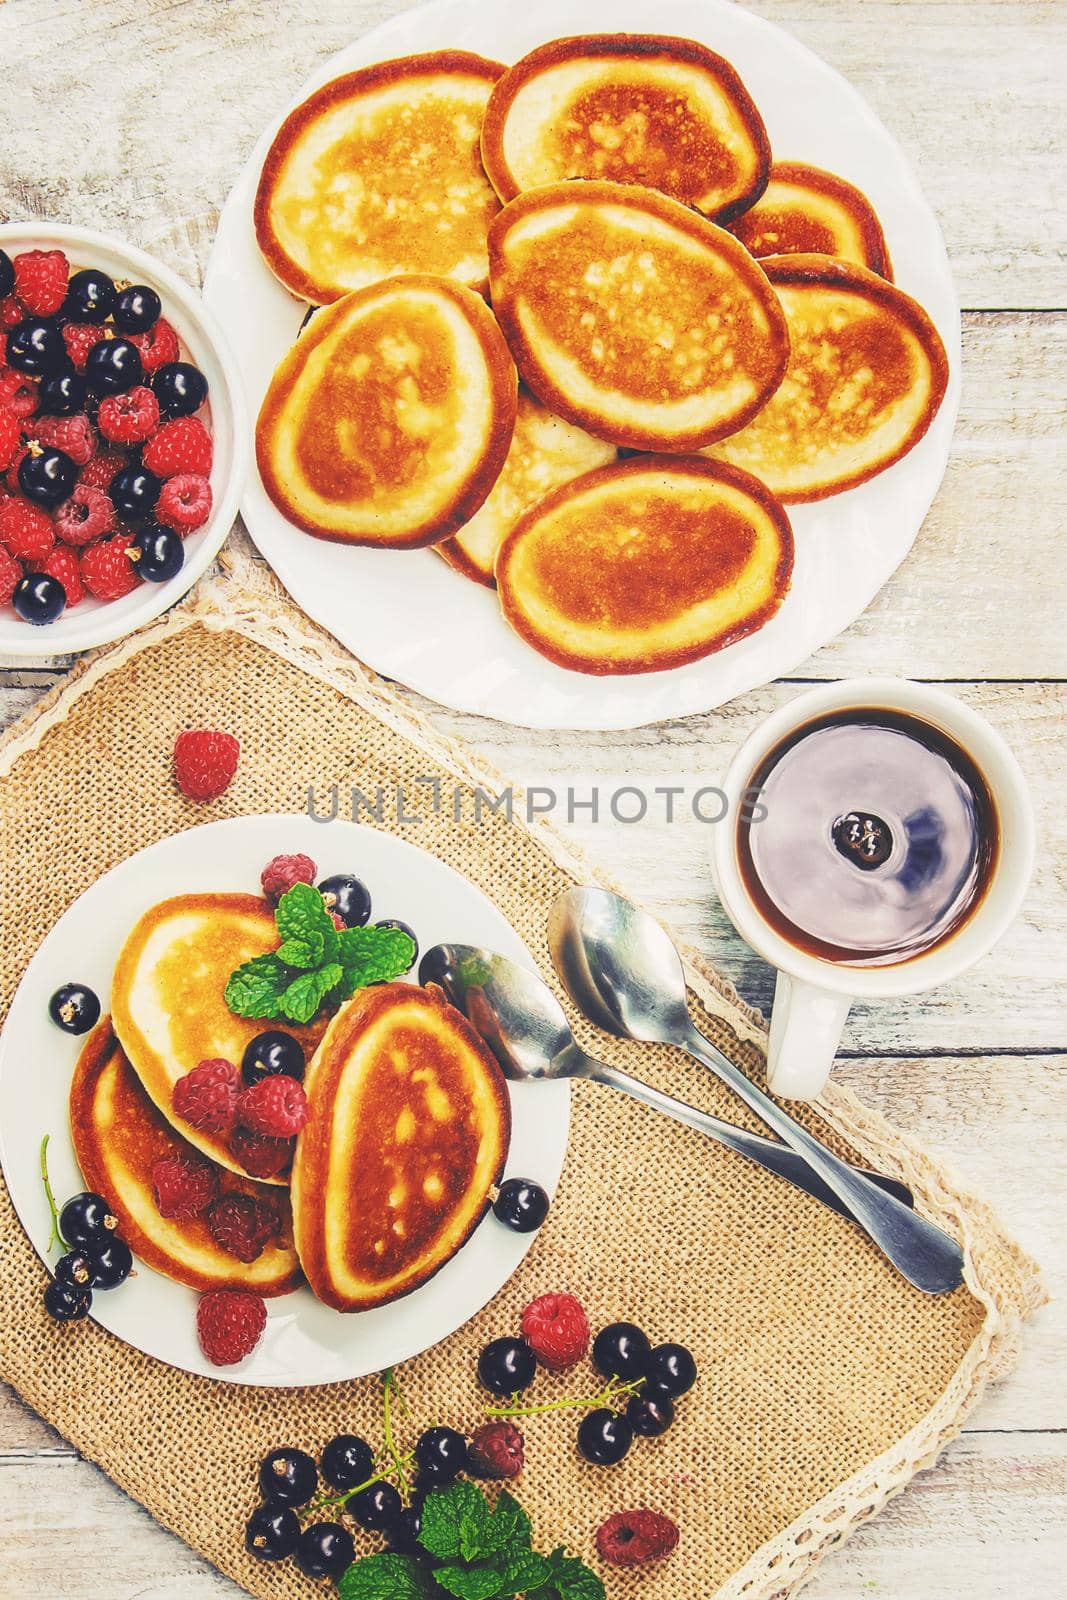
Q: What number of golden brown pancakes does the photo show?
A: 11